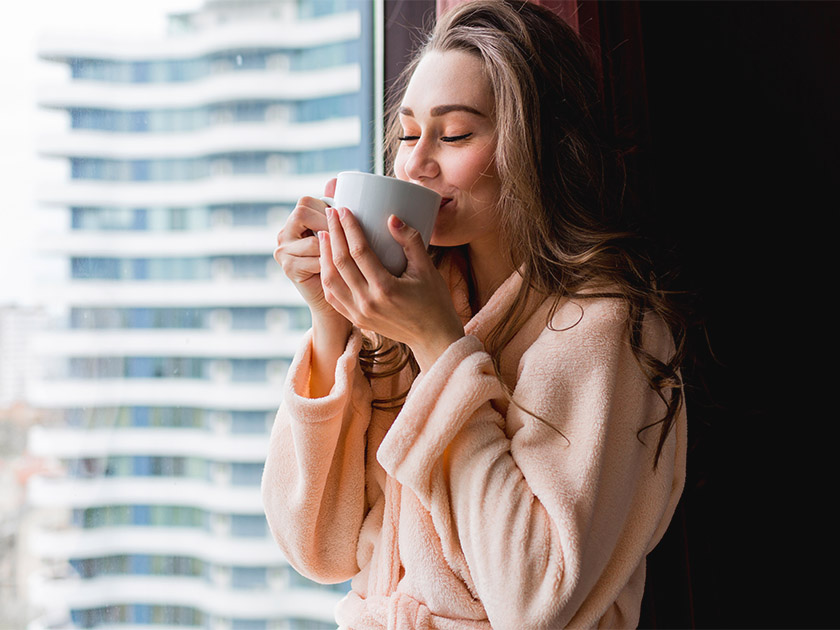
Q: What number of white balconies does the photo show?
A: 12